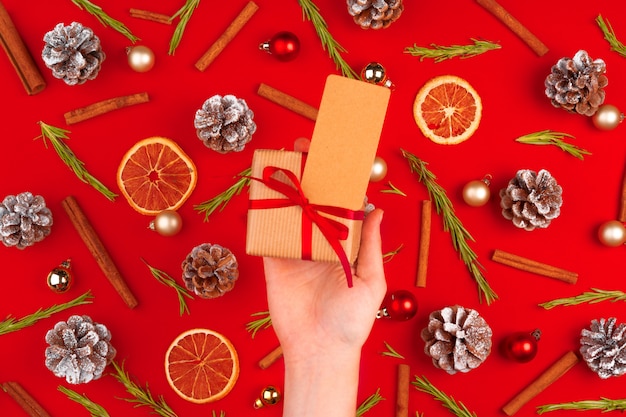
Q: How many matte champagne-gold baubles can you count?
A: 6